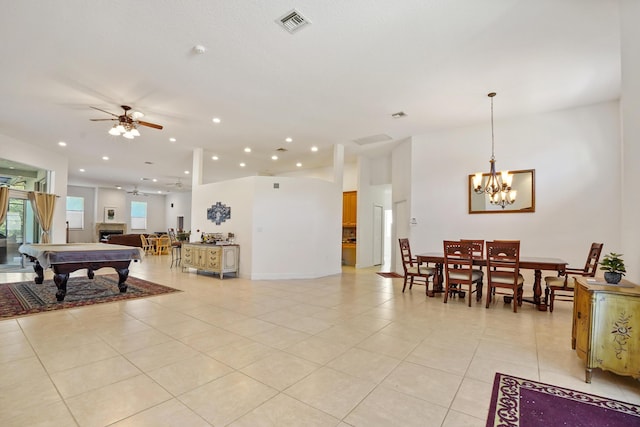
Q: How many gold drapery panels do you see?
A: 2